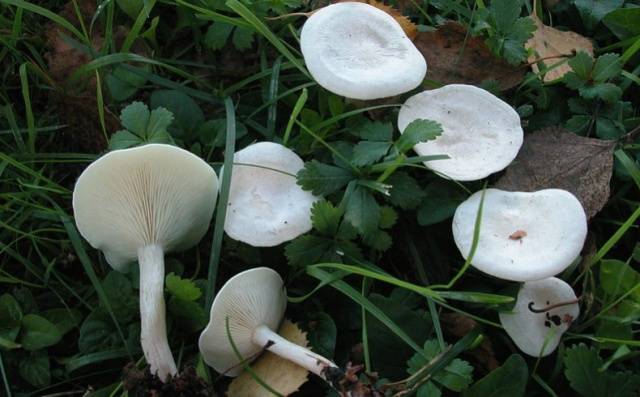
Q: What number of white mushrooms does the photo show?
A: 7